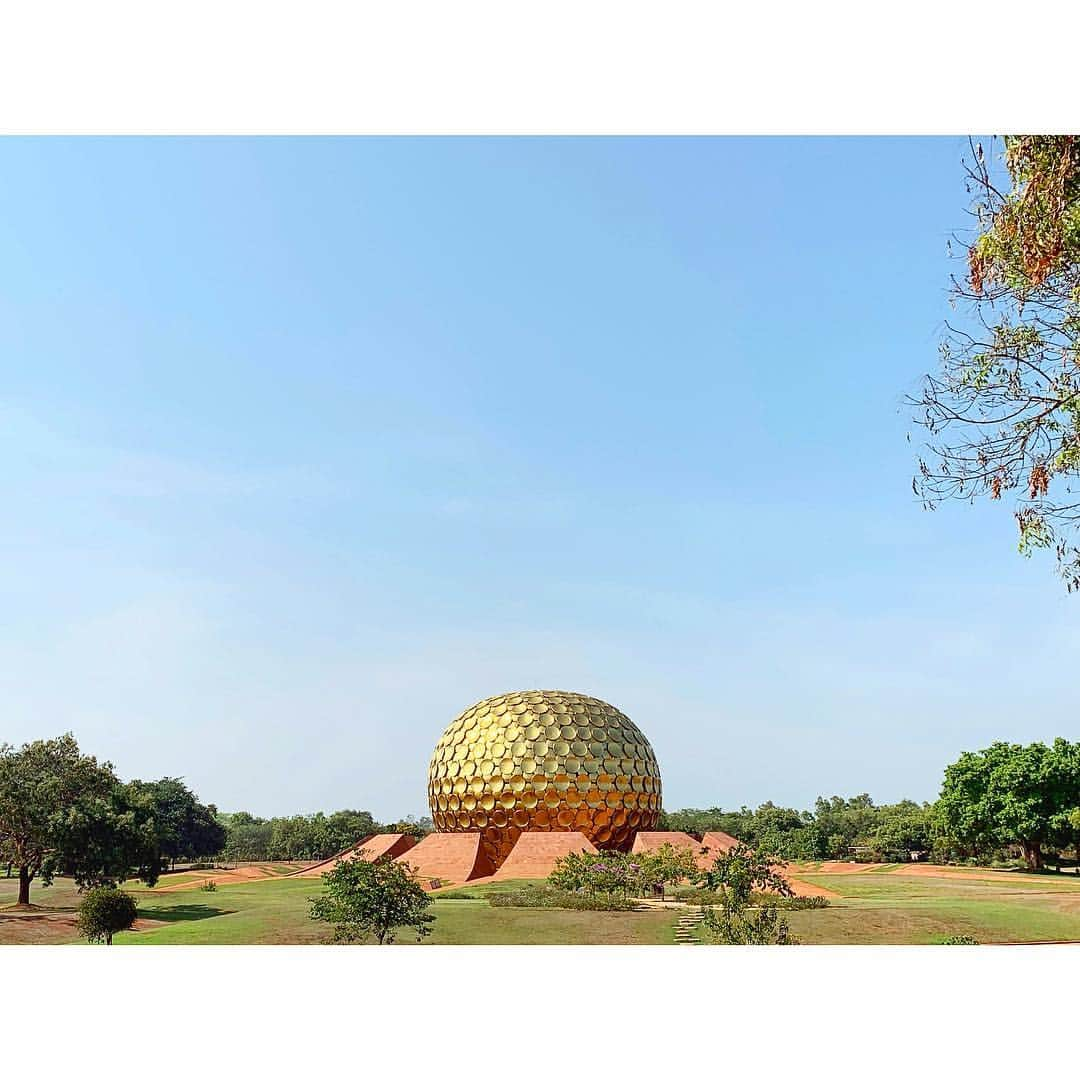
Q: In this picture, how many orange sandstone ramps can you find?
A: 5